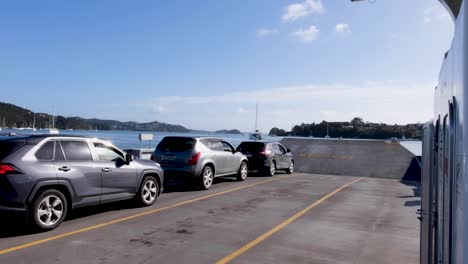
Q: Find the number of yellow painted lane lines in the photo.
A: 2